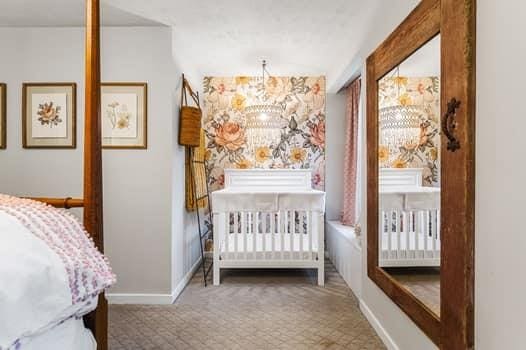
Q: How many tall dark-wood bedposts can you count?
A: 1